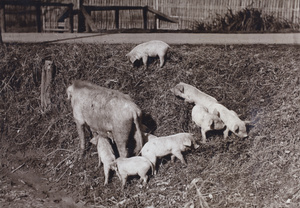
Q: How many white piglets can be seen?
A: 7